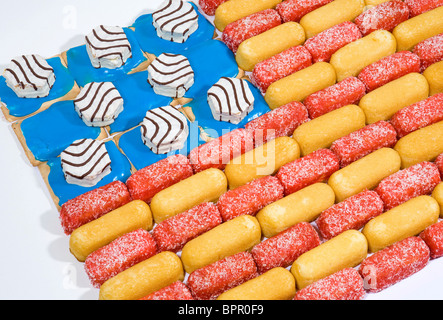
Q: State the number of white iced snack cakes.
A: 8